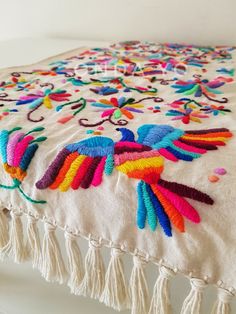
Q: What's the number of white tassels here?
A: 11